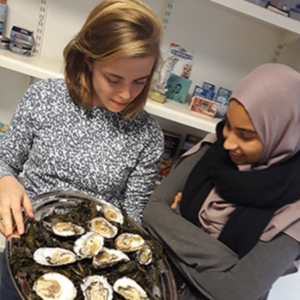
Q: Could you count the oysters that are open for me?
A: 11